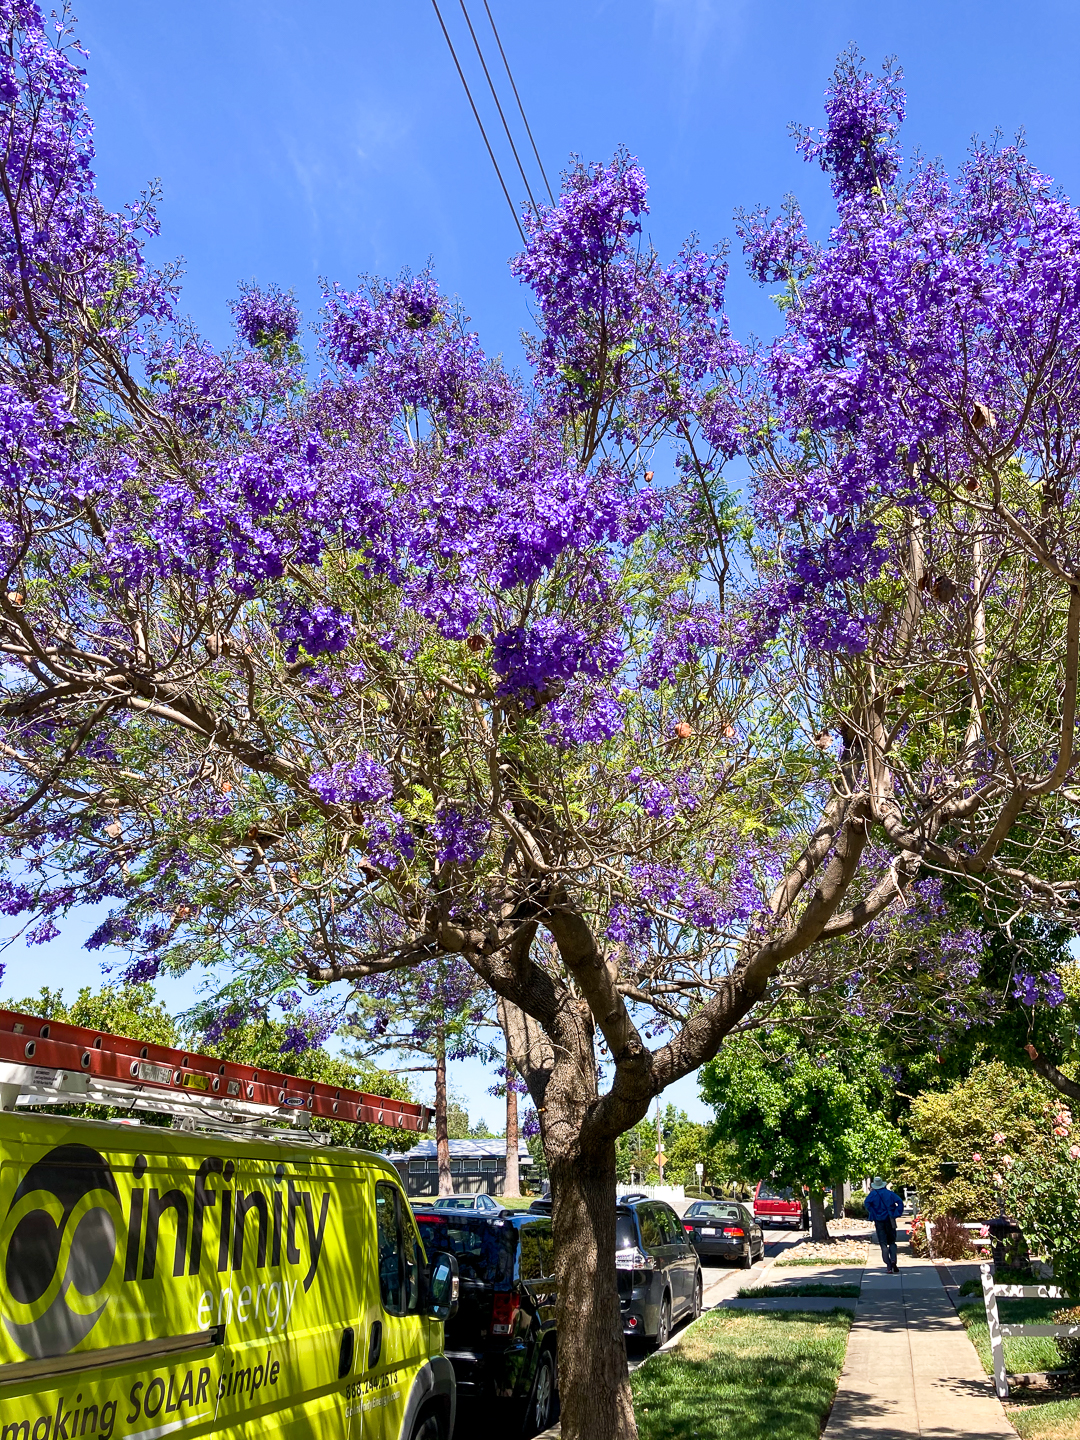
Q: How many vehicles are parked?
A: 6